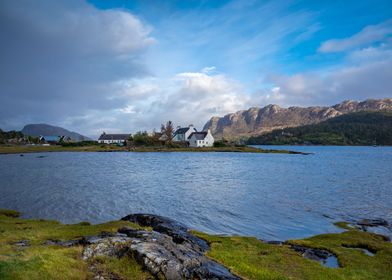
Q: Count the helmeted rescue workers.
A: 0